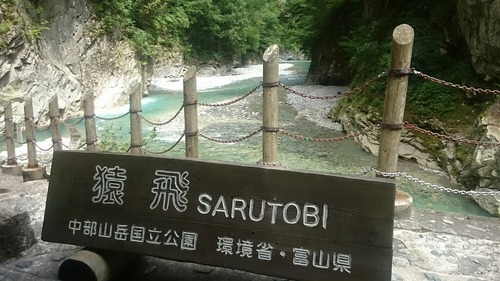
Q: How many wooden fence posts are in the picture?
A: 8